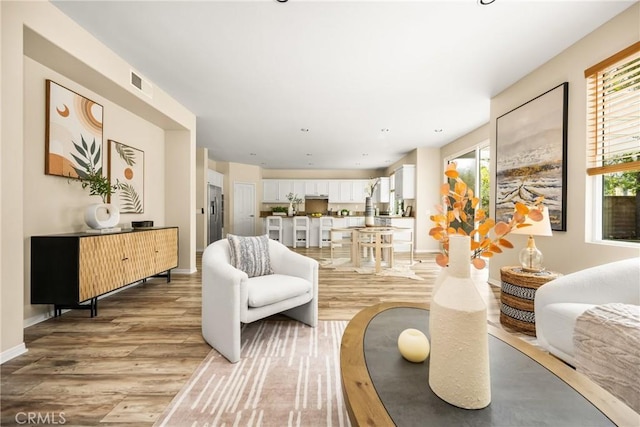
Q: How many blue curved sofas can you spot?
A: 0